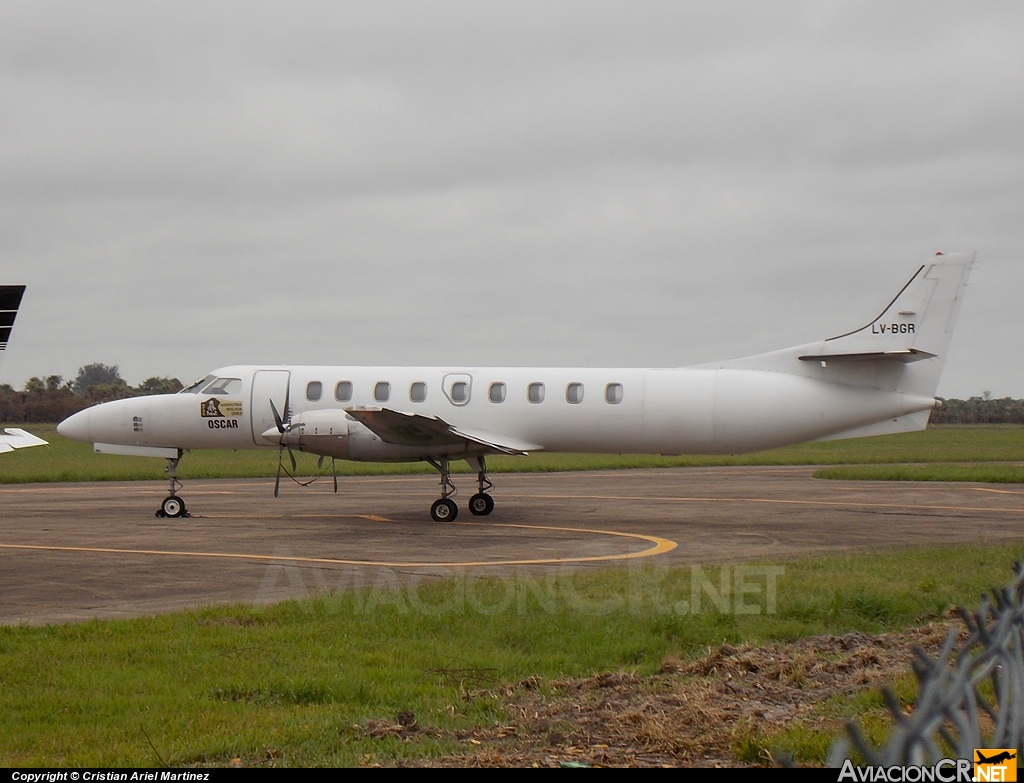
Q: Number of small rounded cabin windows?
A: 9